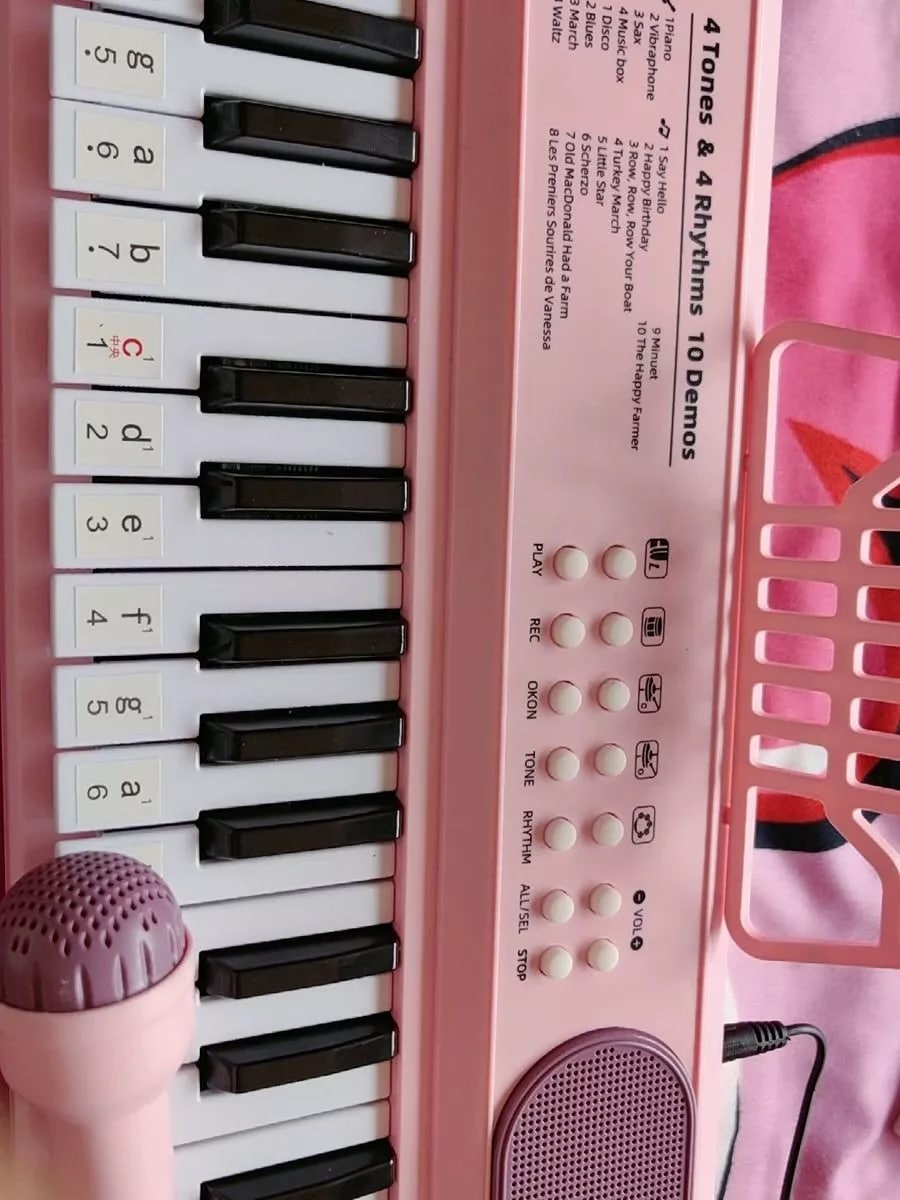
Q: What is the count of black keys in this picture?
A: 11